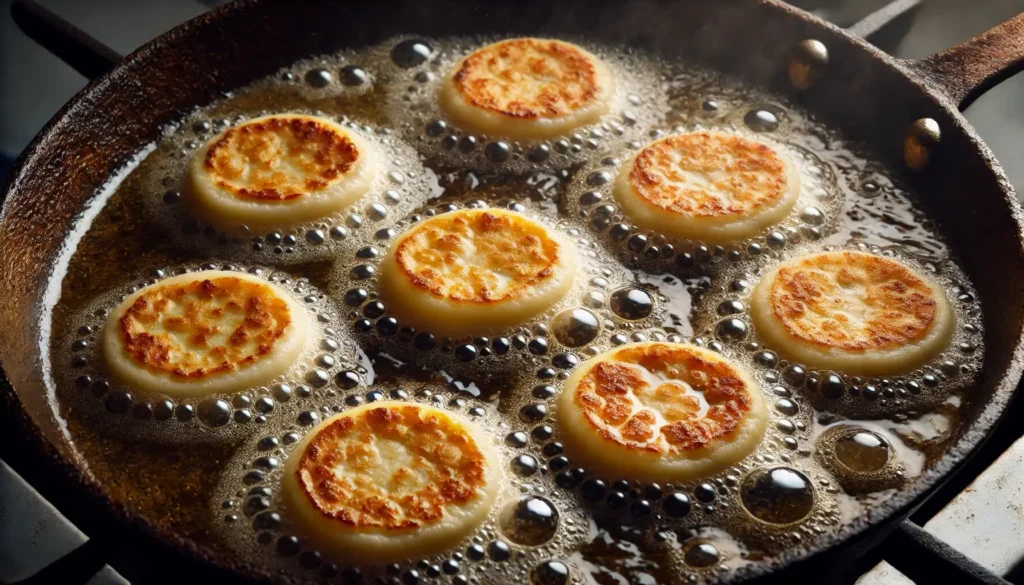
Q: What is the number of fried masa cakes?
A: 8